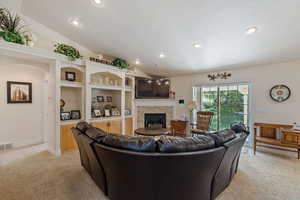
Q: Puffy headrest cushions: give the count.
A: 6